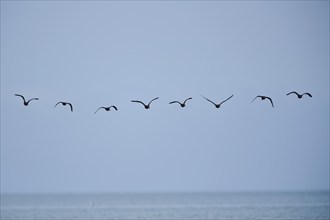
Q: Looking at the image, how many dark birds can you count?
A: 8